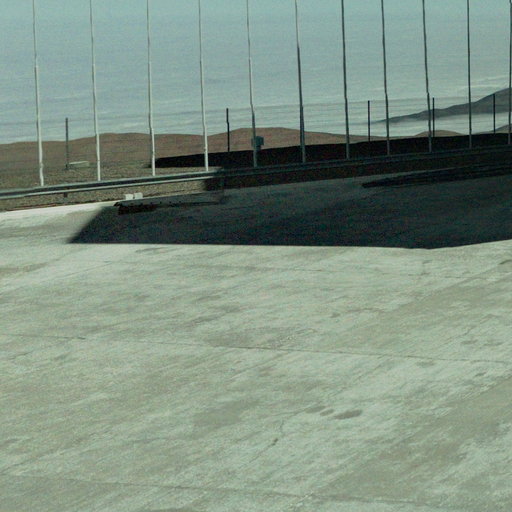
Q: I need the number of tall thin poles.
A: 11